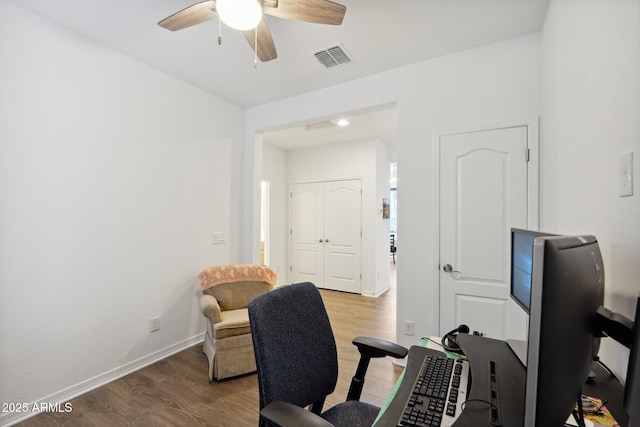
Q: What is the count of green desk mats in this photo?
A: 1